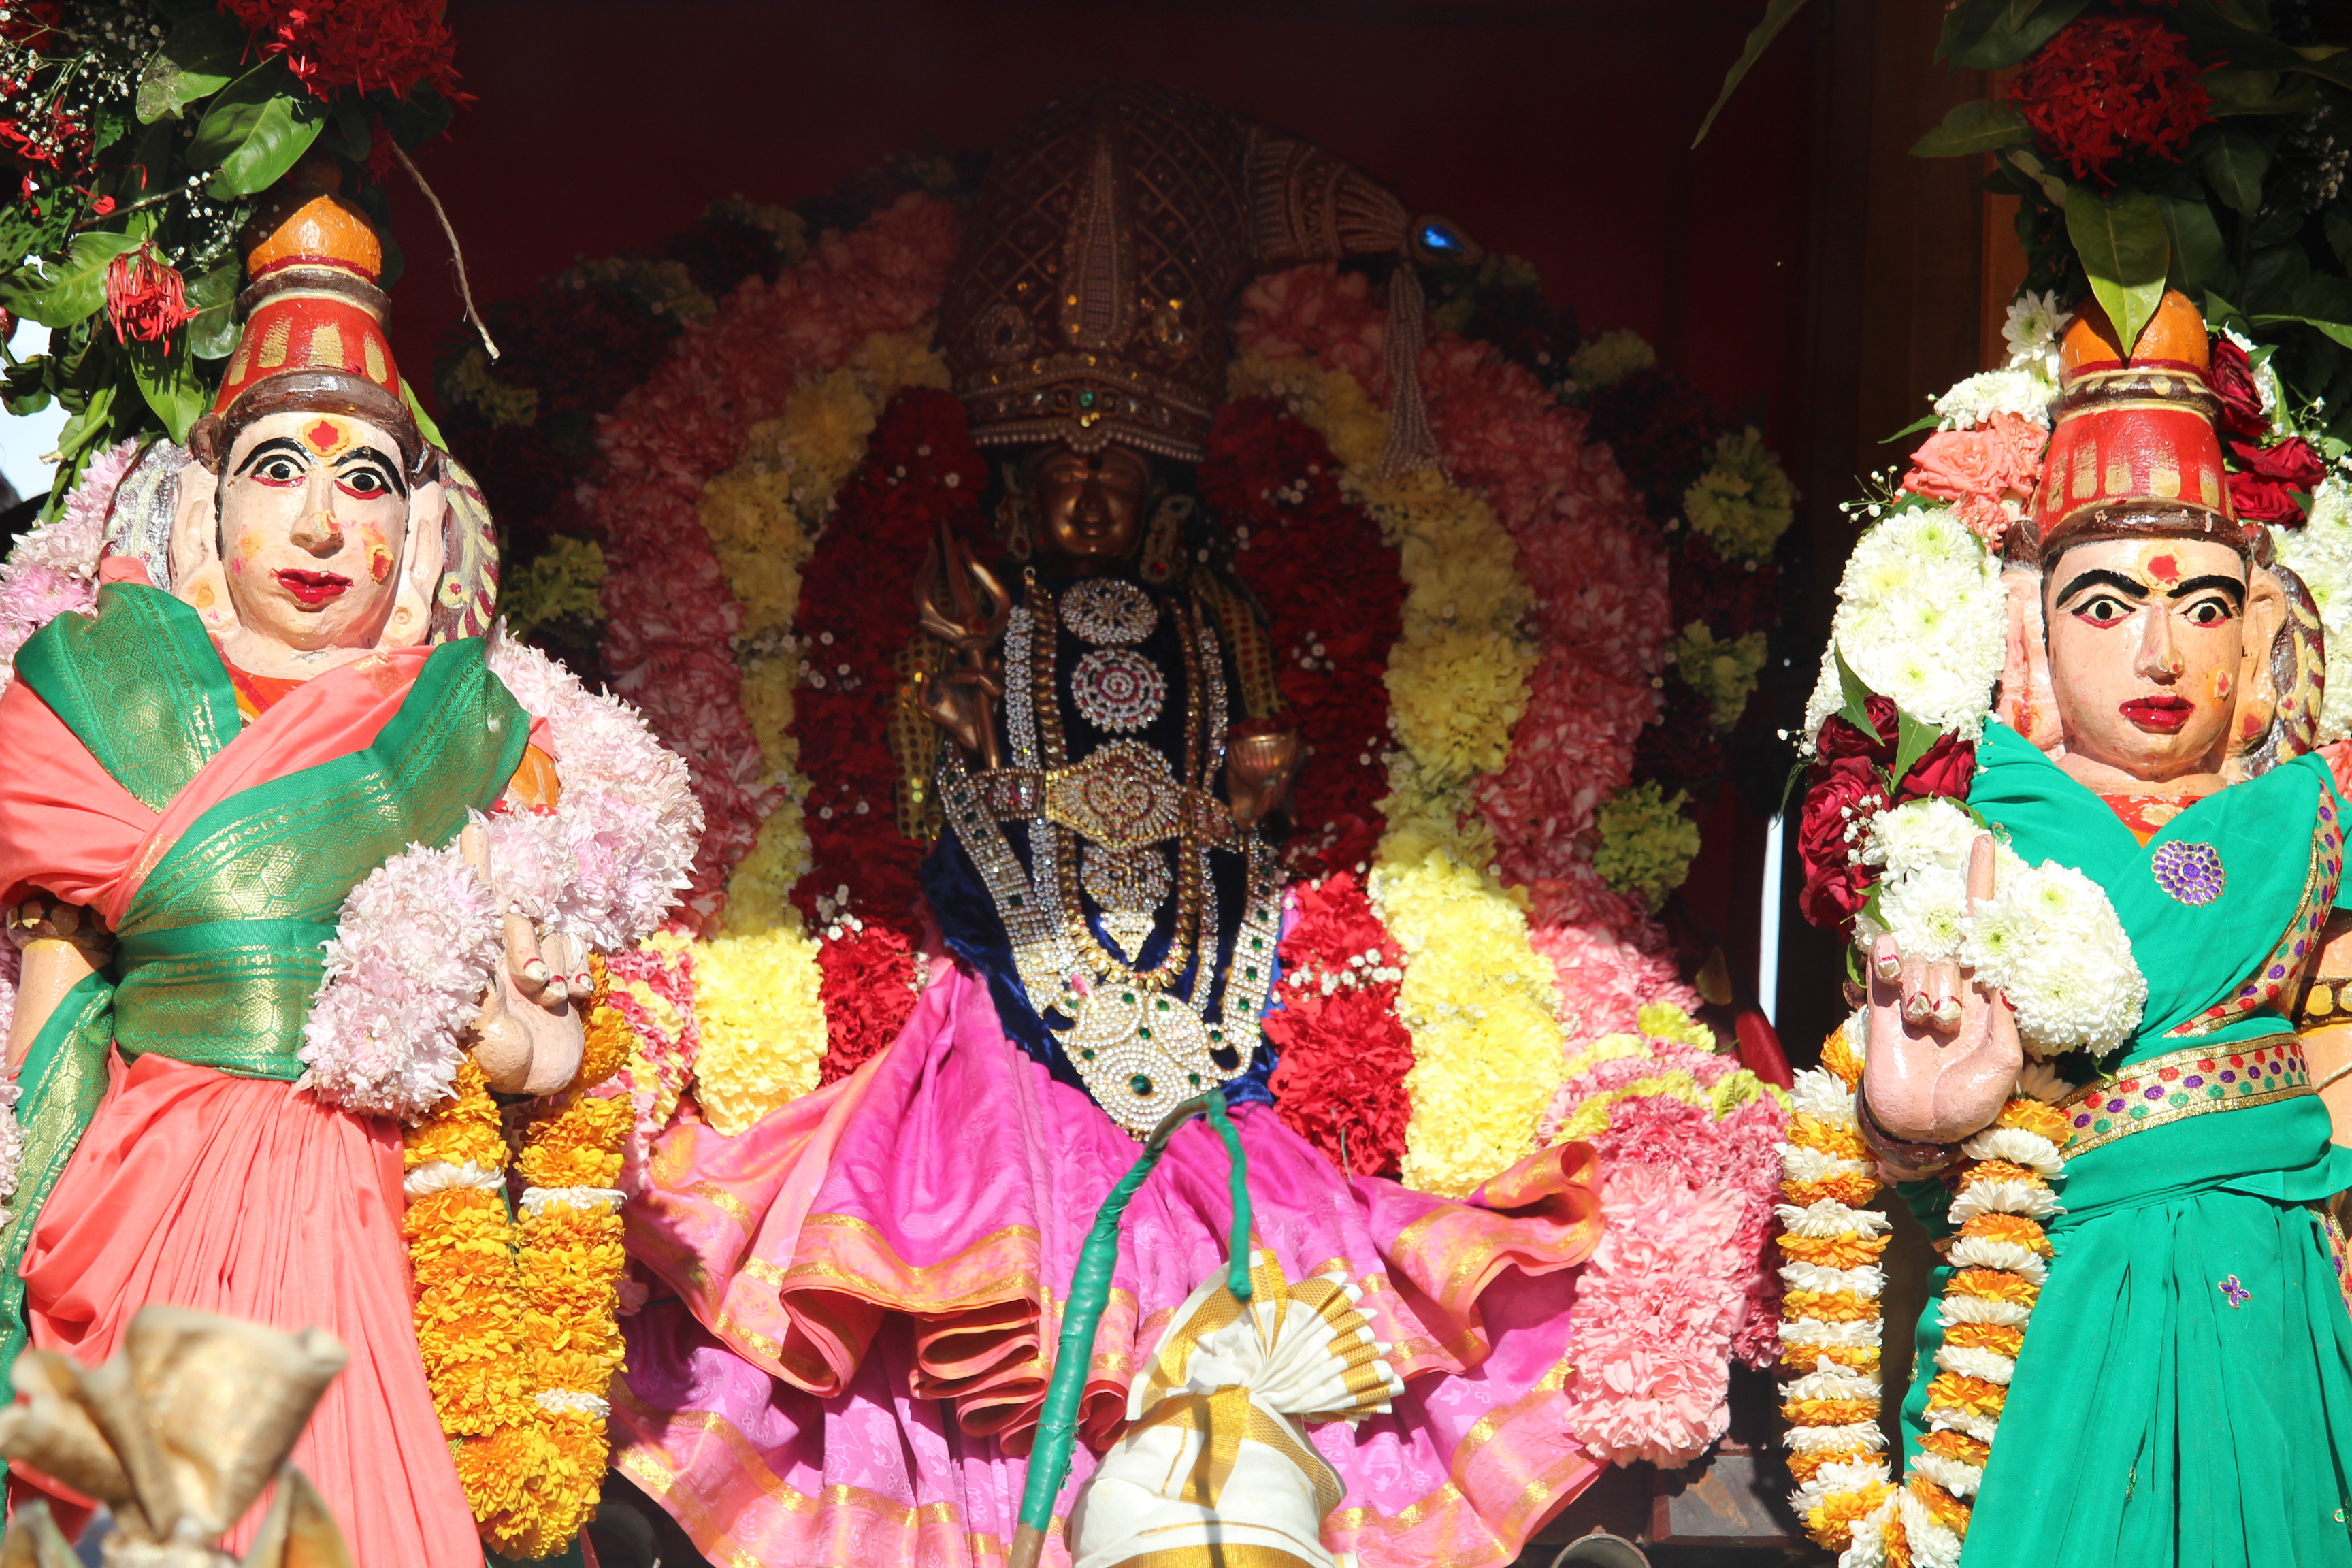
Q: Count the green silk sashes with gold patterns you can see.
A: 1